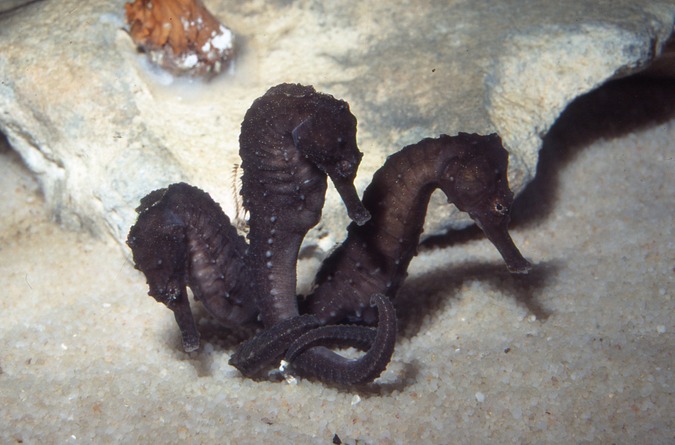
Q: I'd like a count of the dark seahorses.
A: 3